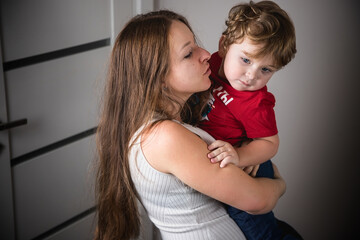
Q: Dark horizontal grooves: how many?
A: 3